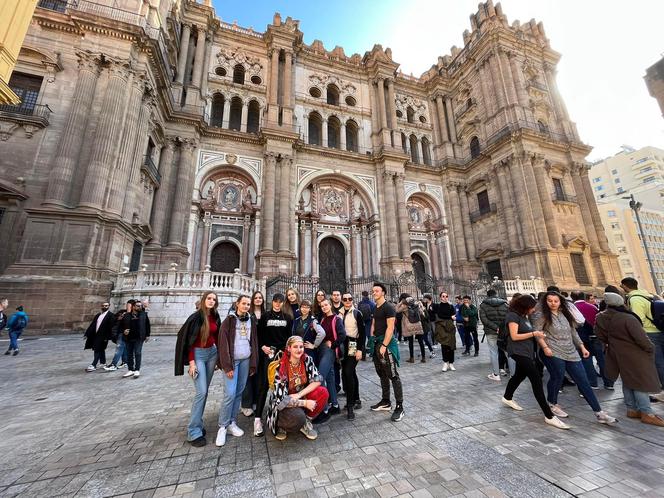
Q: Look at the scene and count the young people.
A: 12